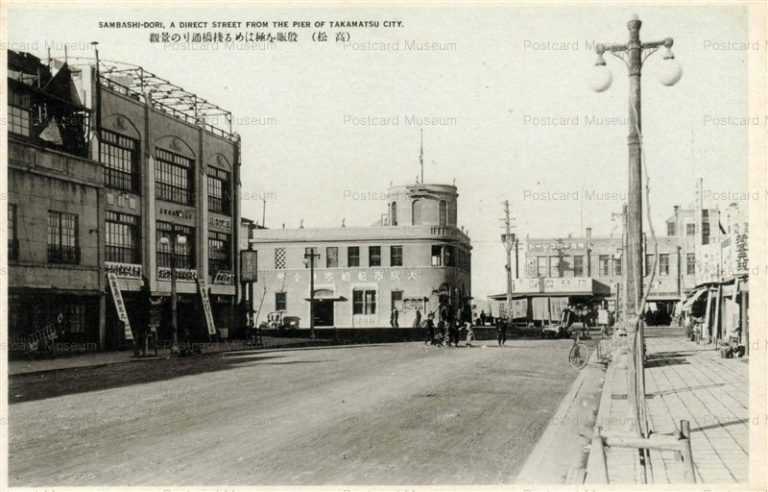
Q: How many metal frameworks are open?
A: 1